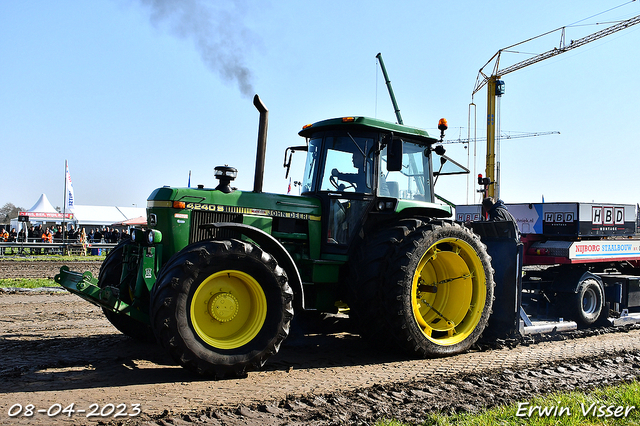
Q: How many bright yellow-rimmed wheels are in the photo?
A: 2